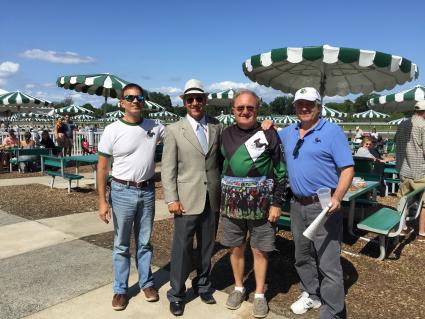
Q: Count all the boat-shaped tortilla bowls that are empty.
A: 0